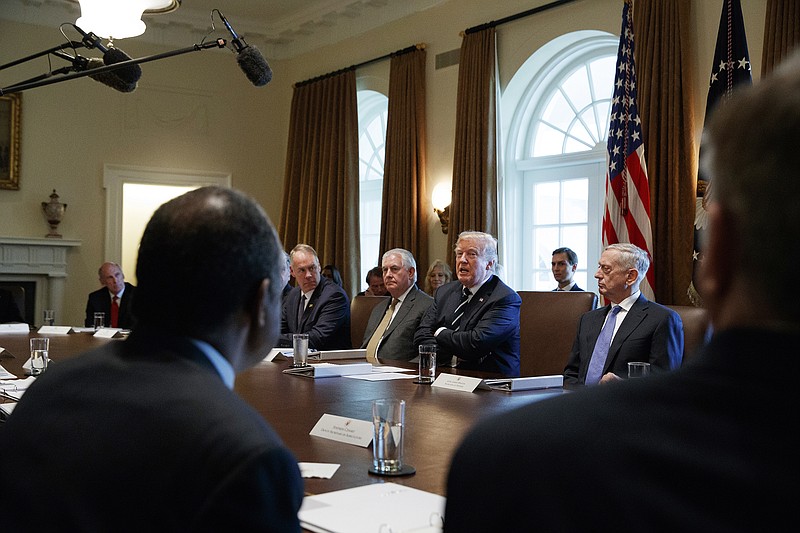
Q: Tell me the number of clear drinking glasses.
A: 7